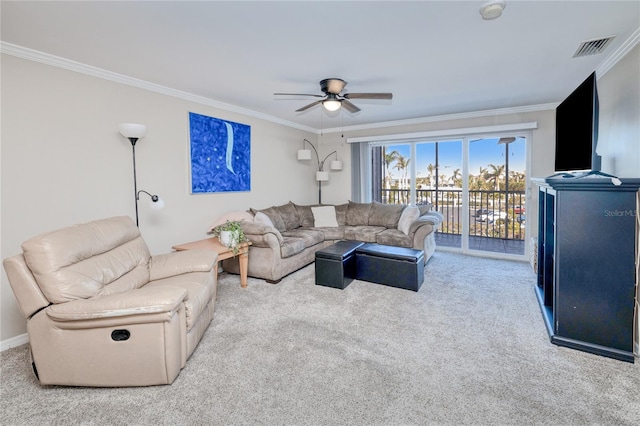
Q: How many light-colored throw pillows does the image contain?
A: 3